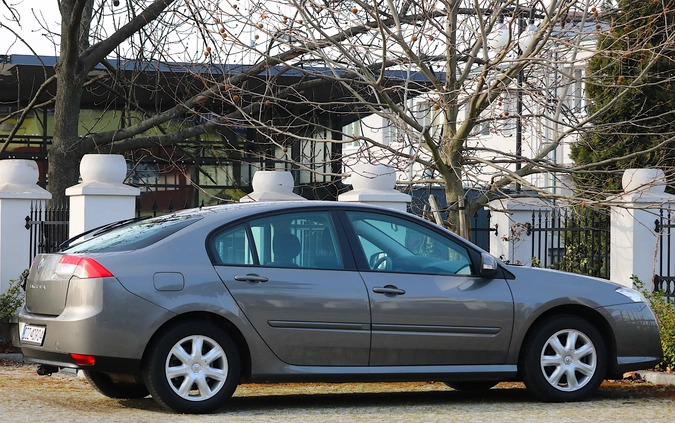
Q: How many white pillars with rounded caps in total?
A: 5